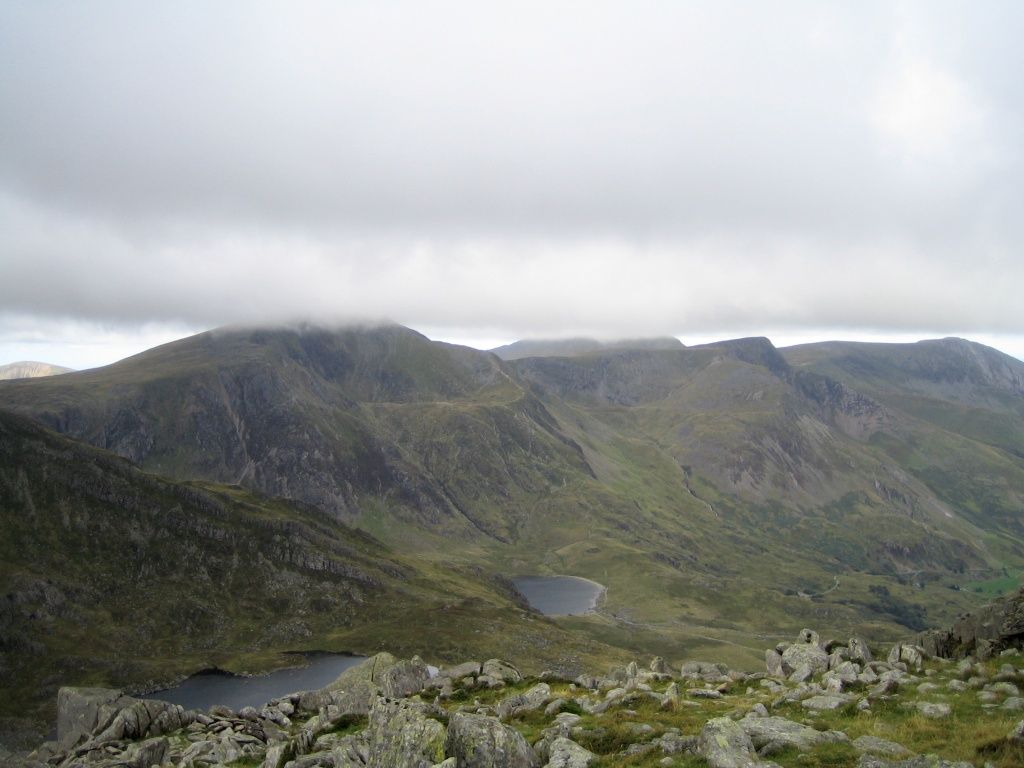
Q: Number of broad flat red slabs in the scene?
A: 0